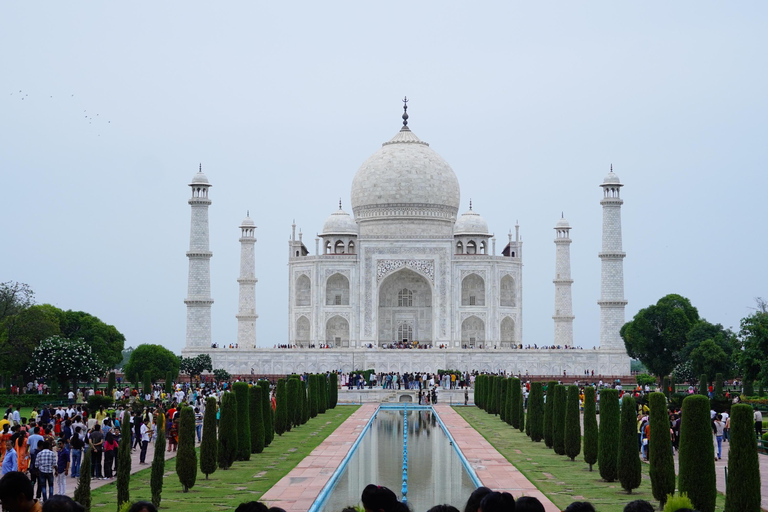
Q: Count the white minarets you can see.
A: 4